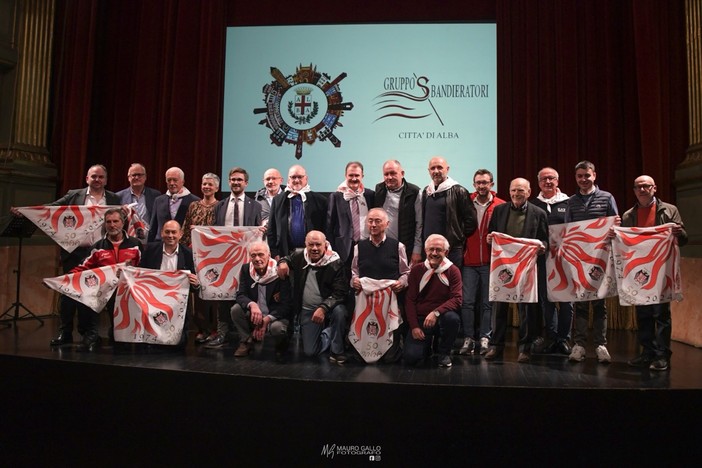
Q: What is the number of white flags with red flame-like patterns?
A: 8